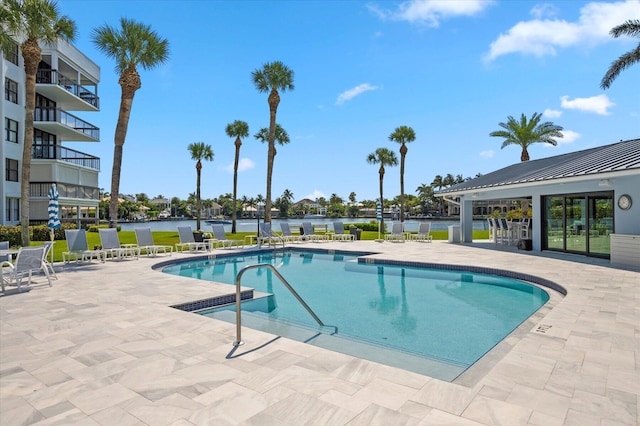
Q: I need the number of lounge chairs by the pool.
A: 11